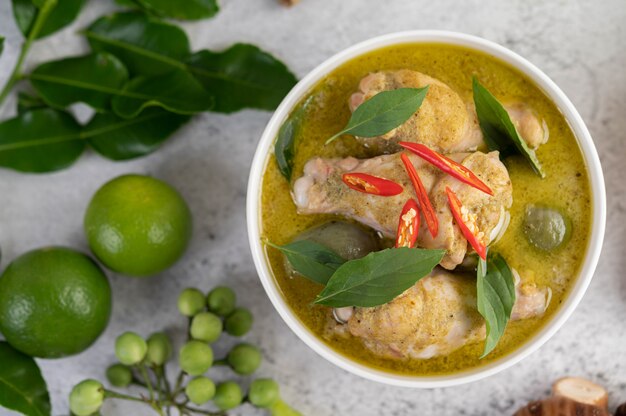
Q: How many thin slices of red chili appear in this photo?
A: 5